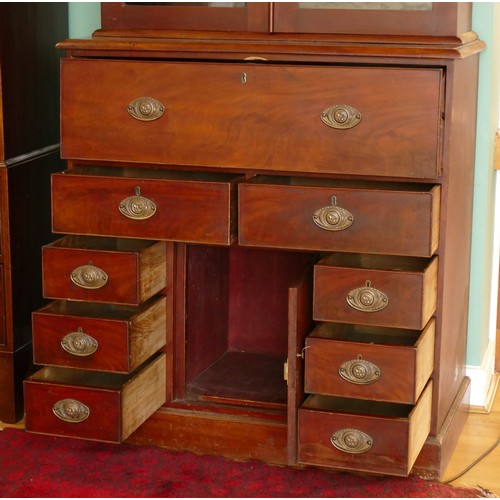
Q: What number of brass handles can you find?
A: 10